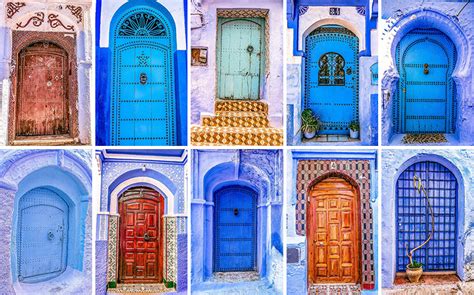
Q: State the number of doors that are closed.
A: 10